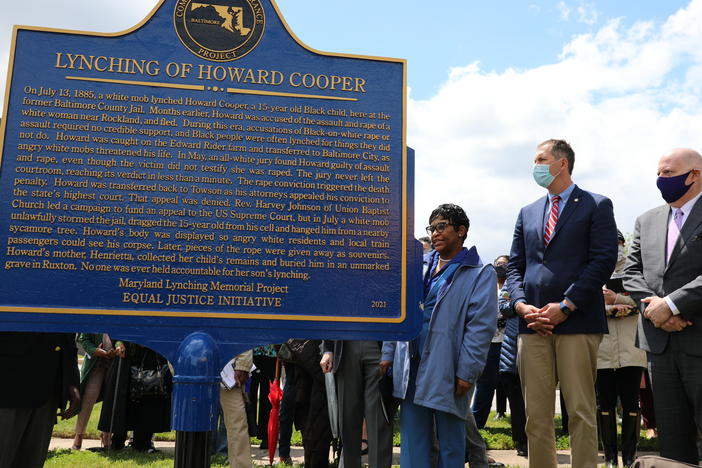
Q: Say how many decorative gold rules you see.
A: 2